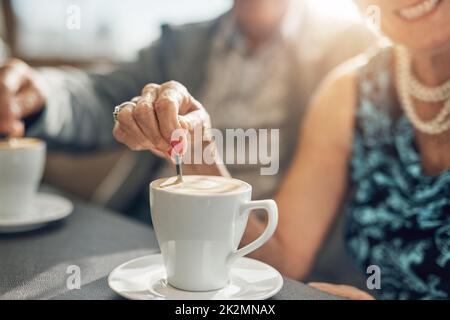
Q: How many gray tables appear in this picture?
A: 1